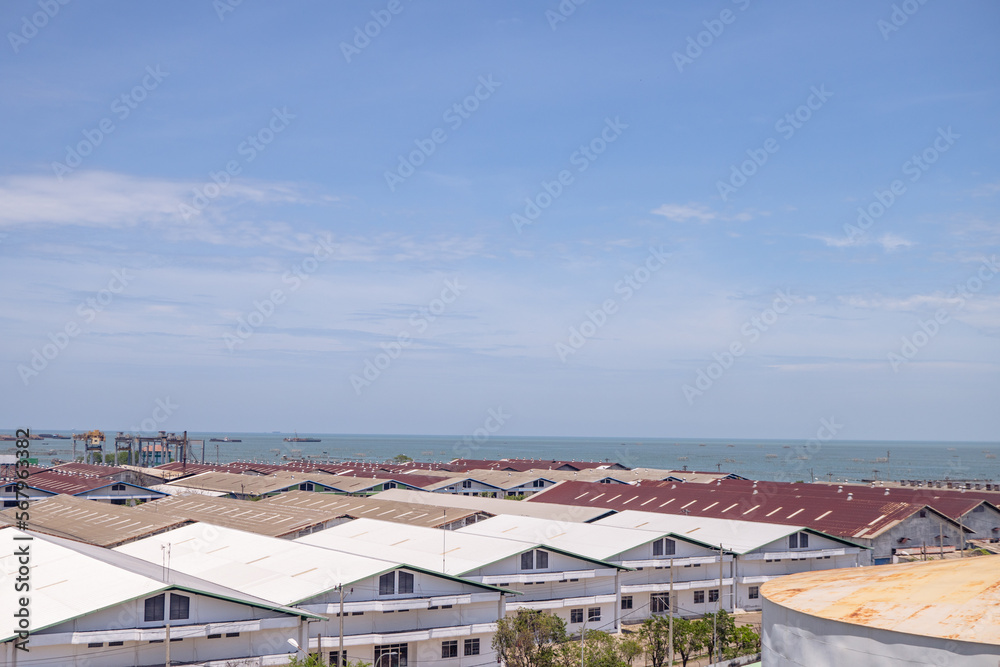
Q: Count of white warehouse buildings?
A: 5